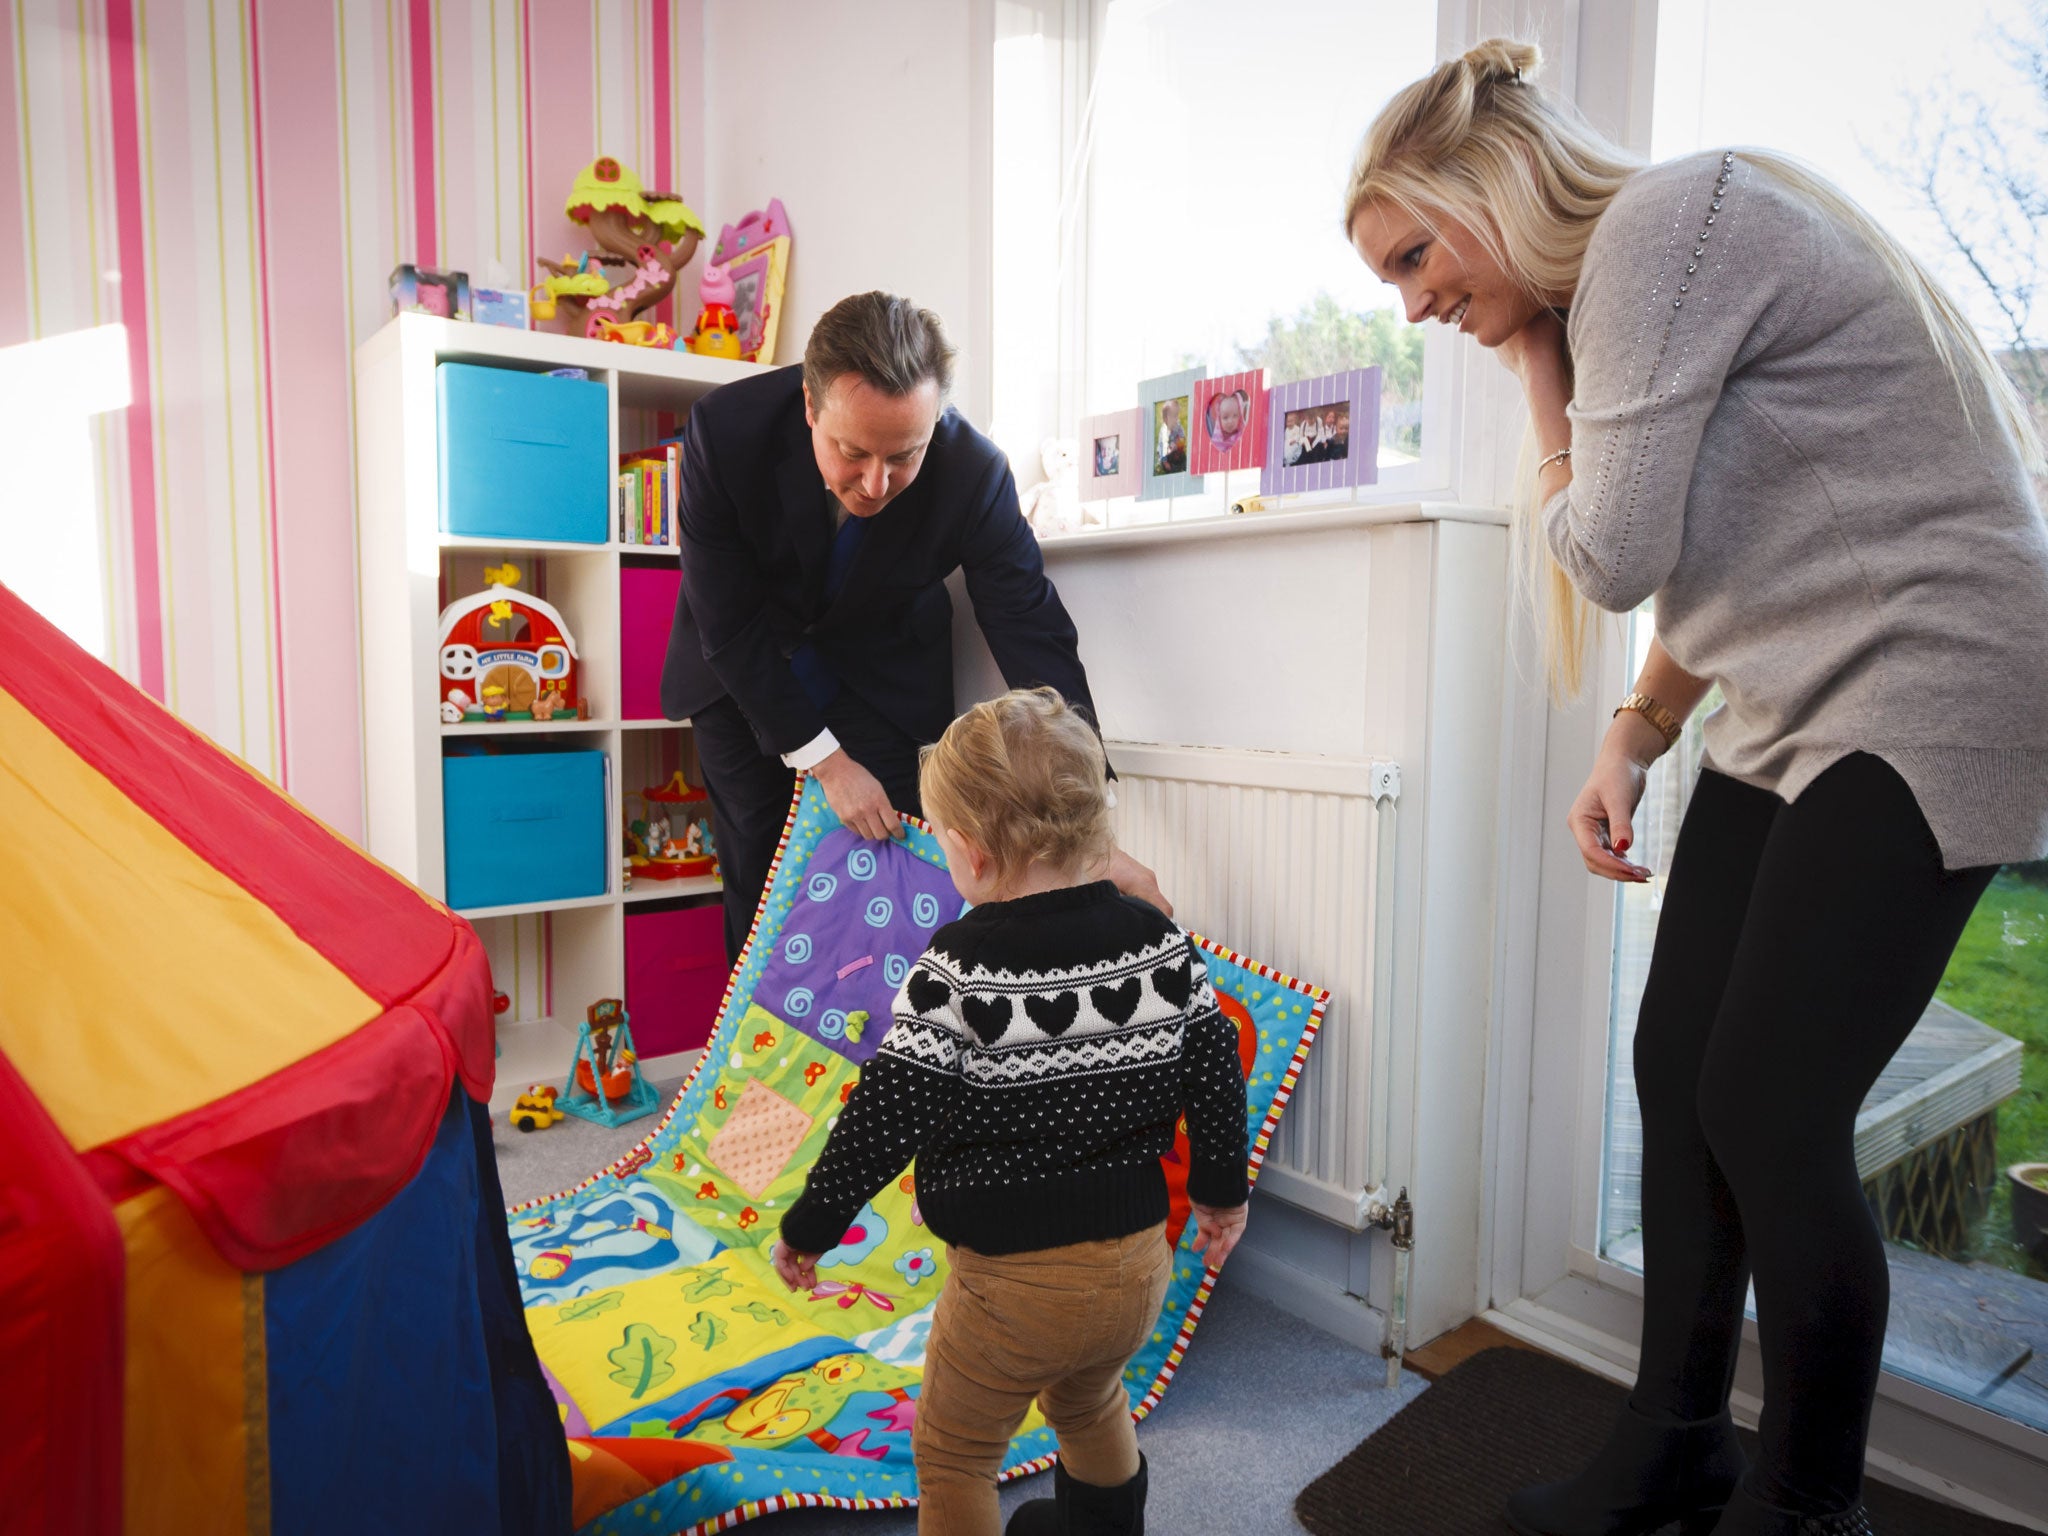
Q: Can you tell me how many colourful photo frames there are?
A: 4